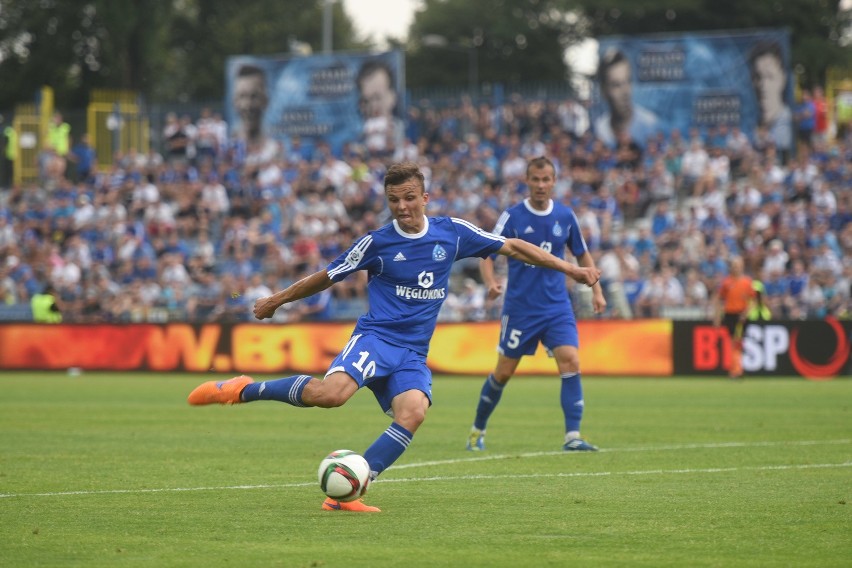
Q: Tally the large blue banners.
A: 2